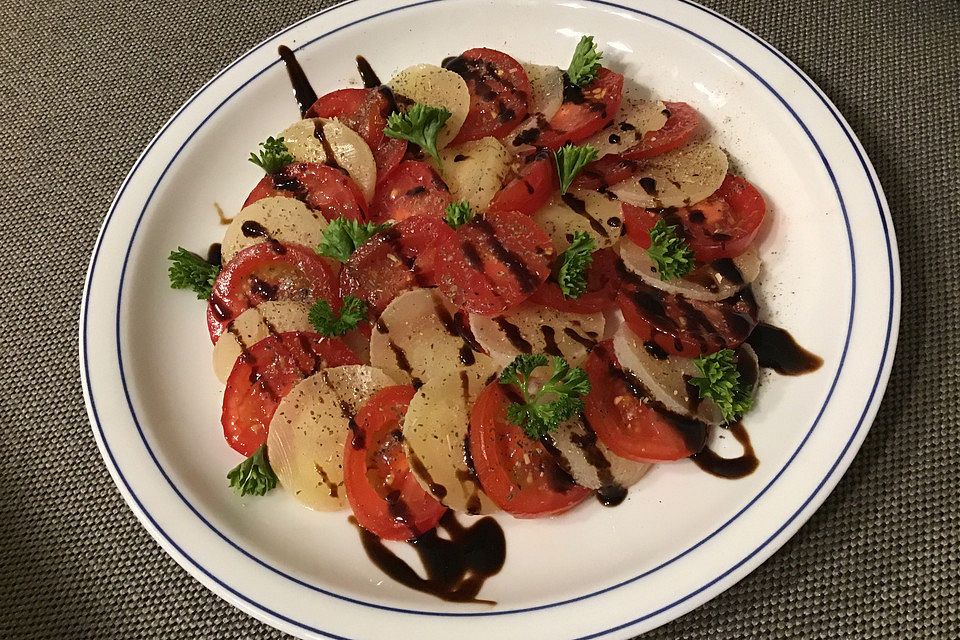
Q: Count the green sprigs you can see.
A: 13